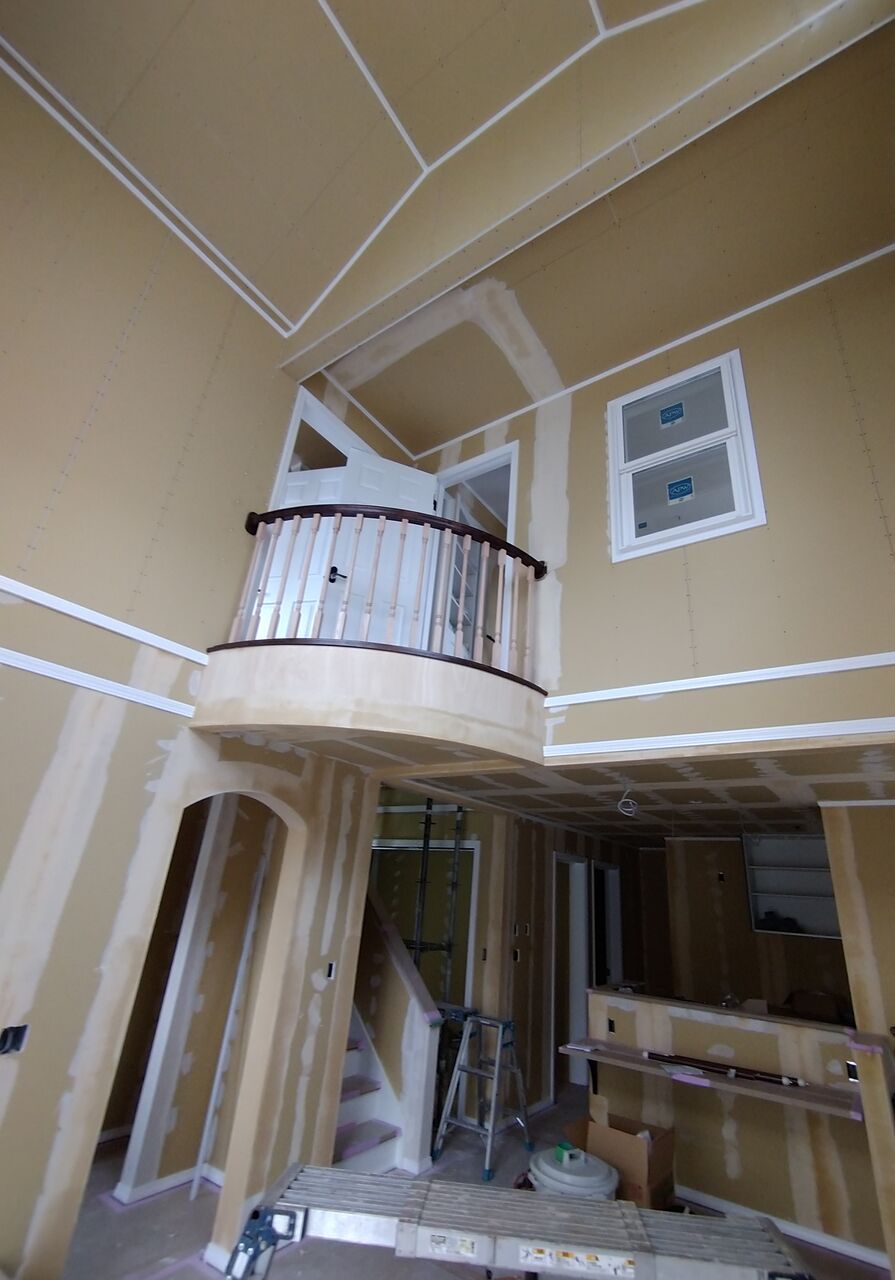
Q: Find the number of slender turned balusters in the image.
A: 15